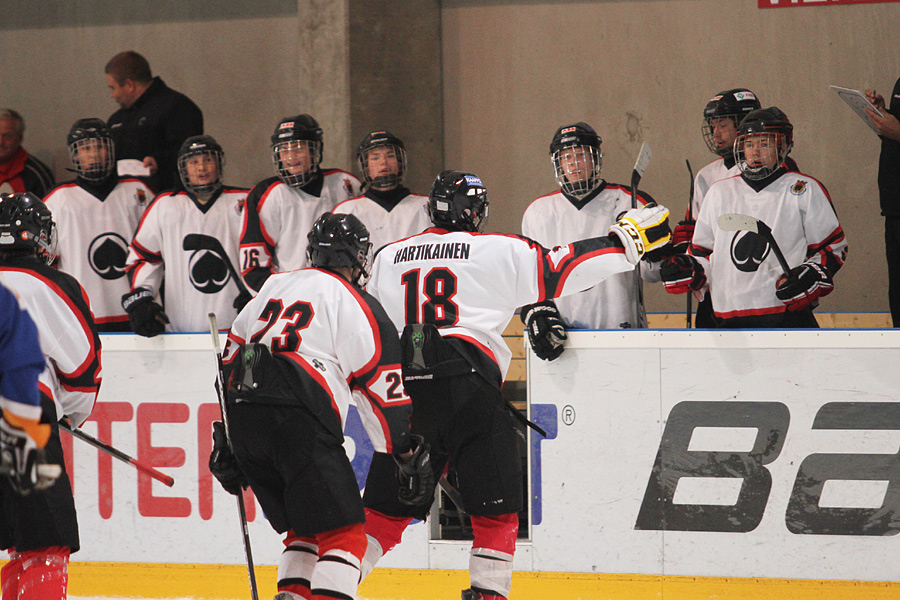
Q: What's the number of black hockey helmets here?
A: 10